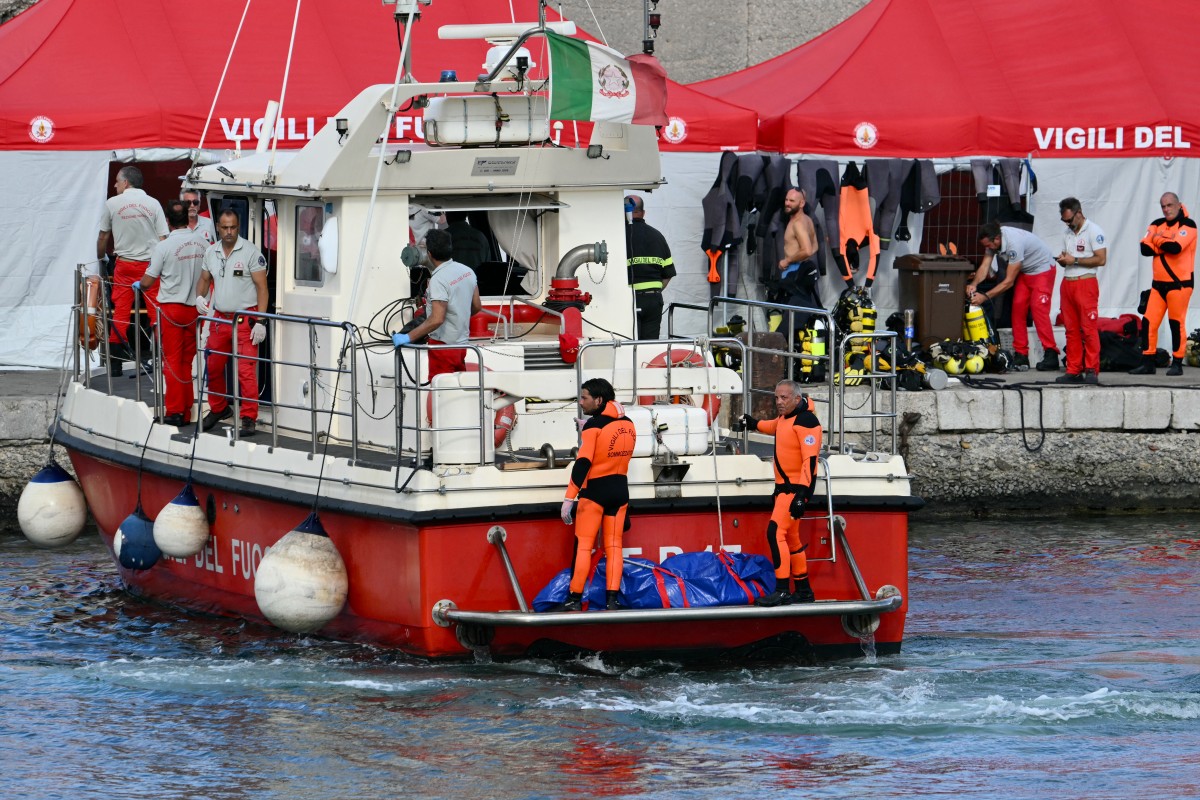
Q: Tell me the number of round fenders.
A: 4